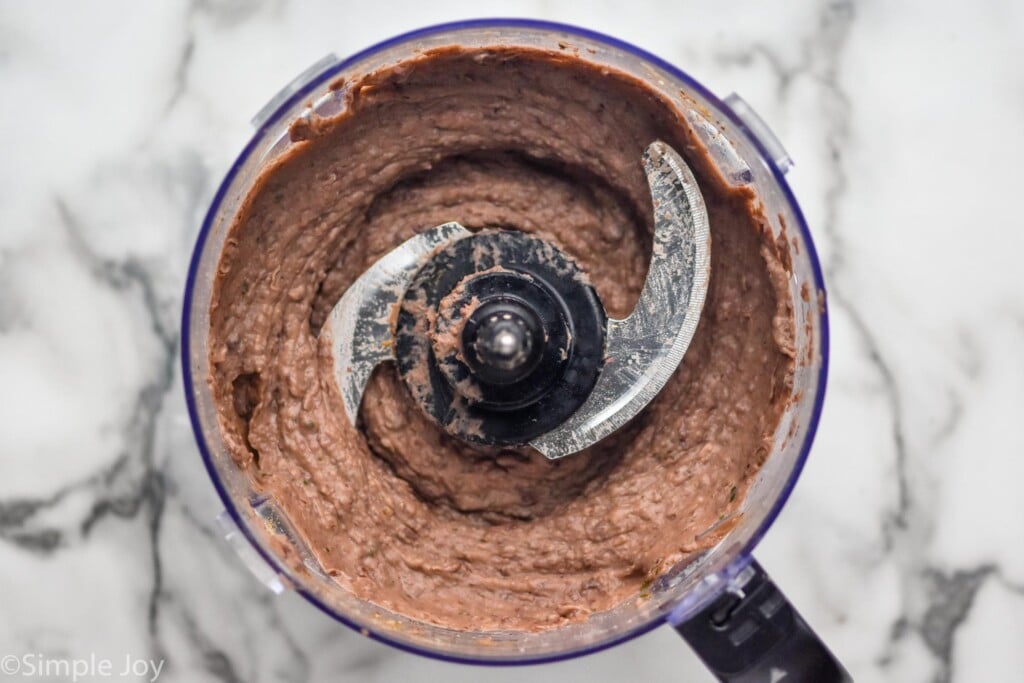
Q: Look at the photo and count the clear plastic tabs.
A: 3